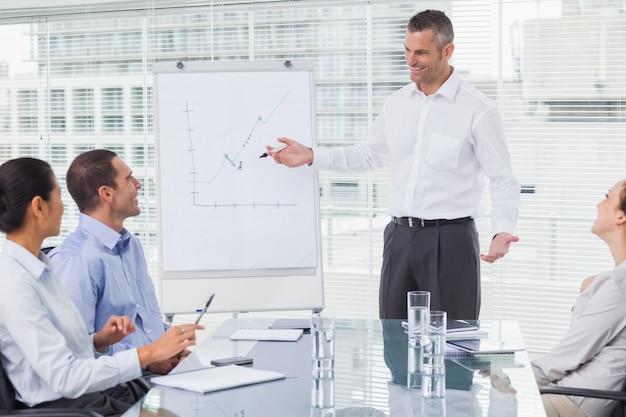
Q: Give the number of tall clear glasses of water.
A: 3